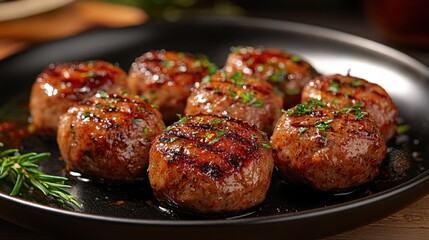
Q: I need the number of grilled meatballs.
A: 8